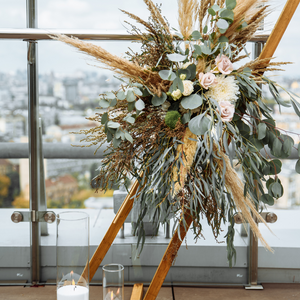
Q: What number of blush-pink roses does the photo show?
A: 3